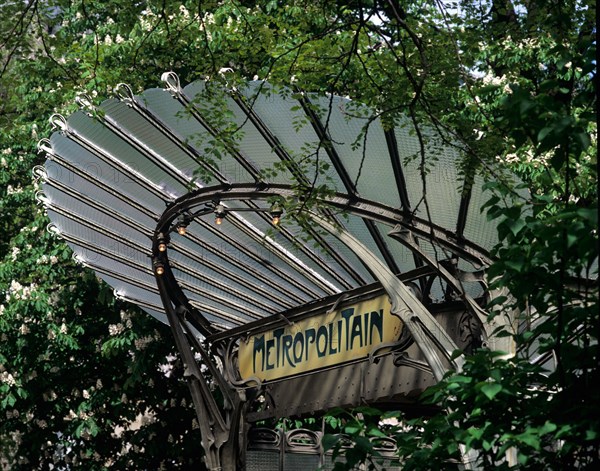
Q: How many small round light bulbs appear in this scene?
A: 5